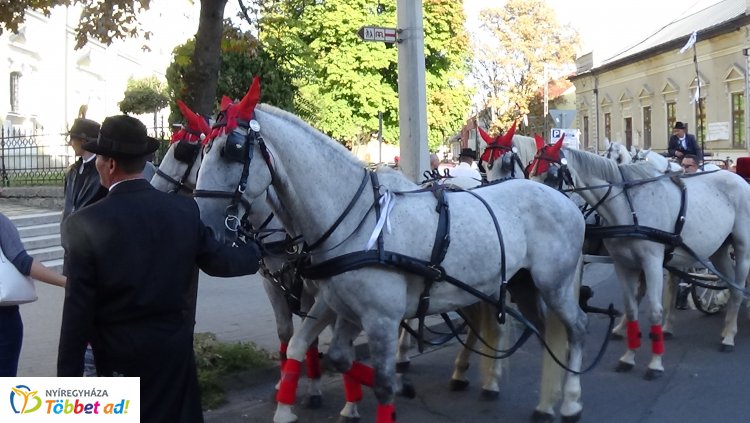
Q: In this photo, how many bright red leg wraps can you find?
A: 8